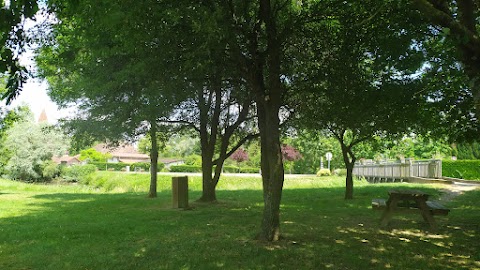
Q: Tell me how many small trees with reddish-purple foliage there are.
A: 2